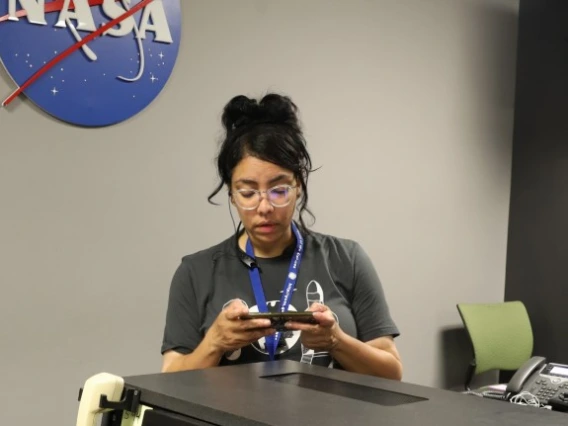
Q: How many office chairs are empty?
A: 1